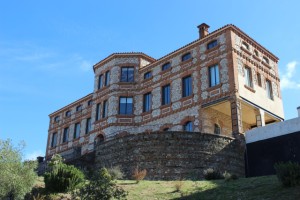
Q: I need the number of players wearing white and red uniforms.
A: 0